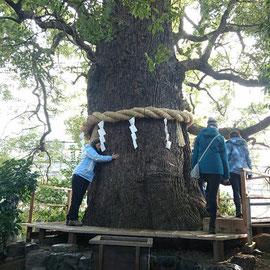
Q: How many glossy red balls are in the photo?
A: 0